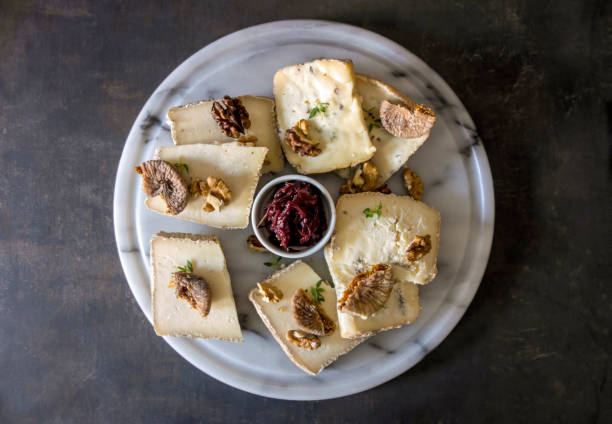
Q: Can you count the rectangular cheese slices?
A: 8